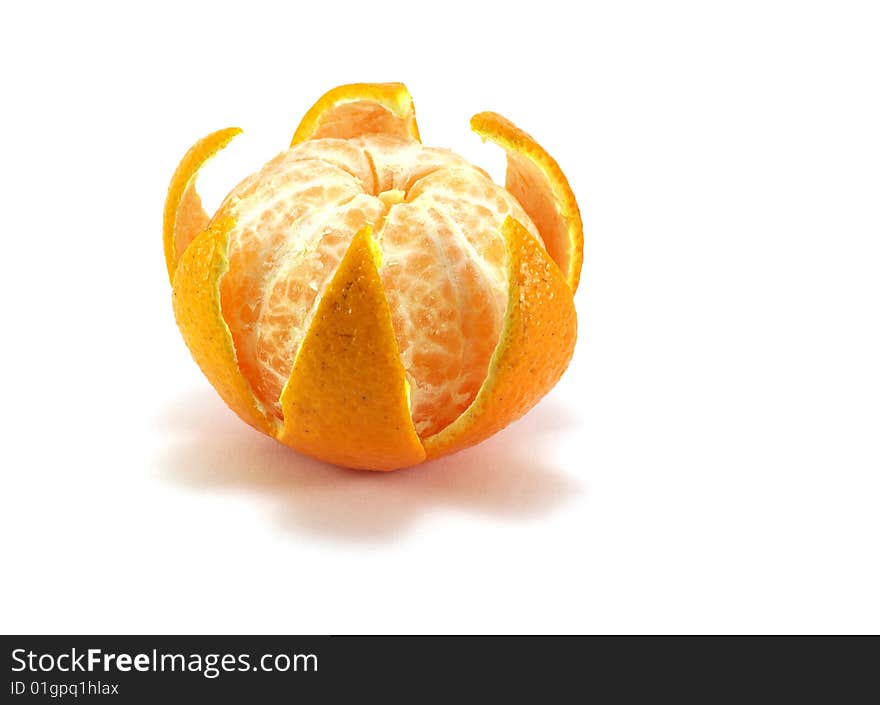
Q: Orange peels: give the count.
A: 6